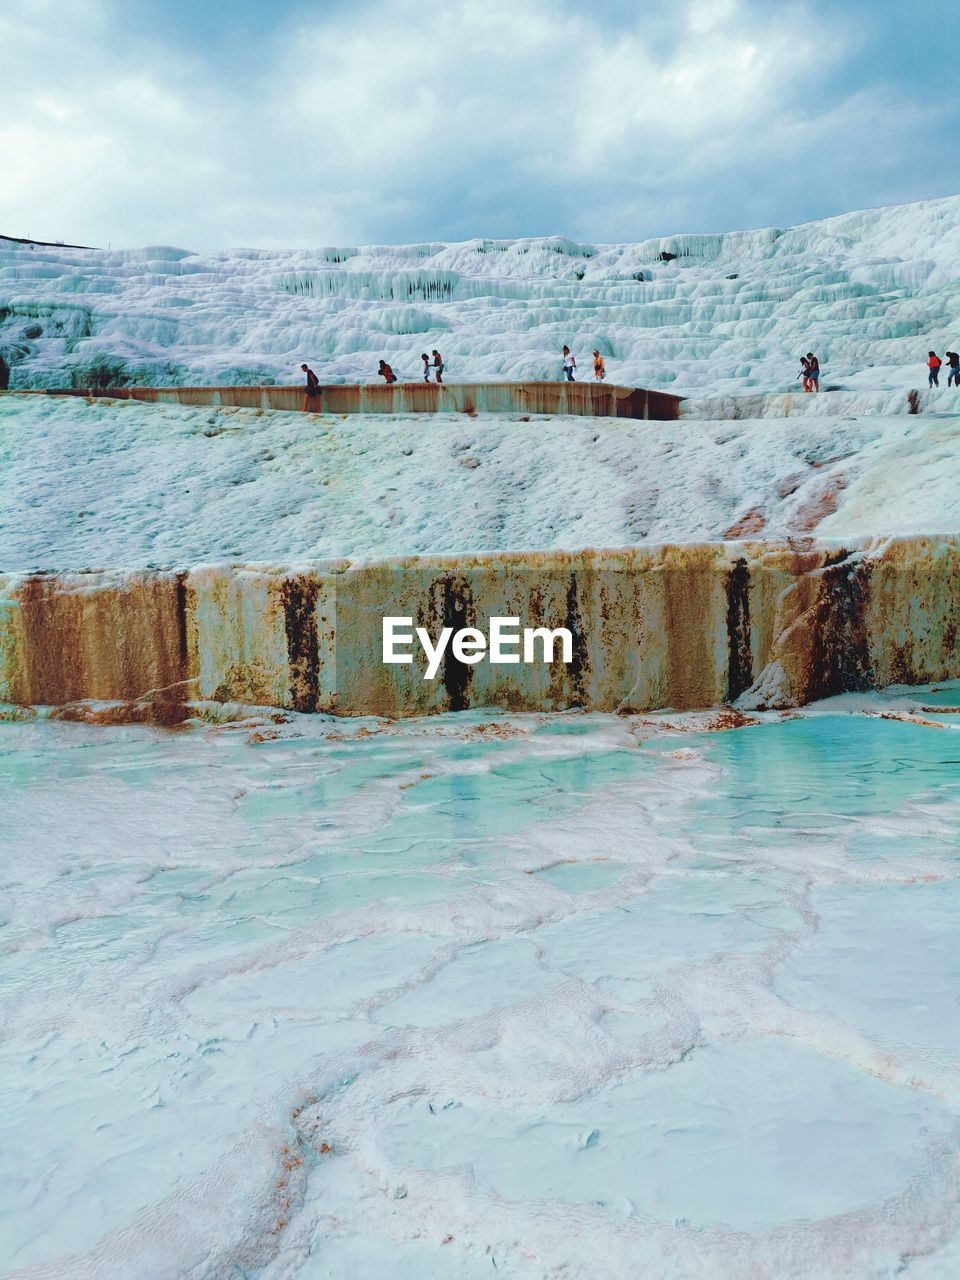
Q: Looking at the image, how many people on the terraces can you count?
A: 10